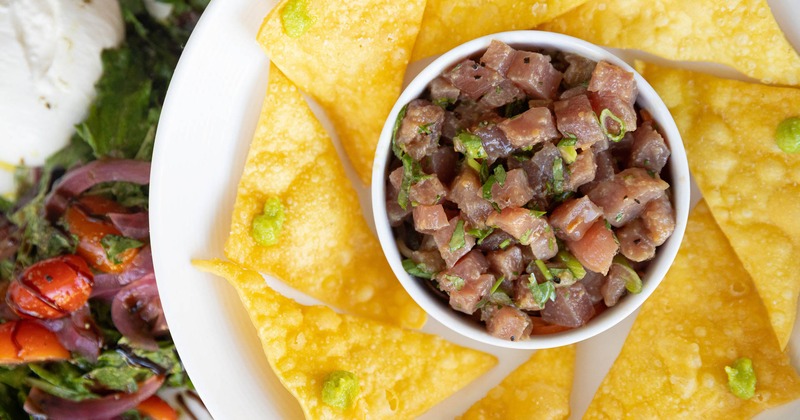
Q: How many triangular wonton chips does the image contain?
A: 8